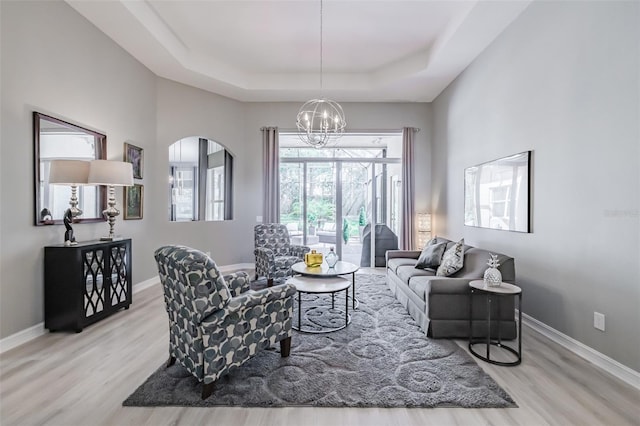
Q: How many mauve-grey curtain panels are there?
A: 2